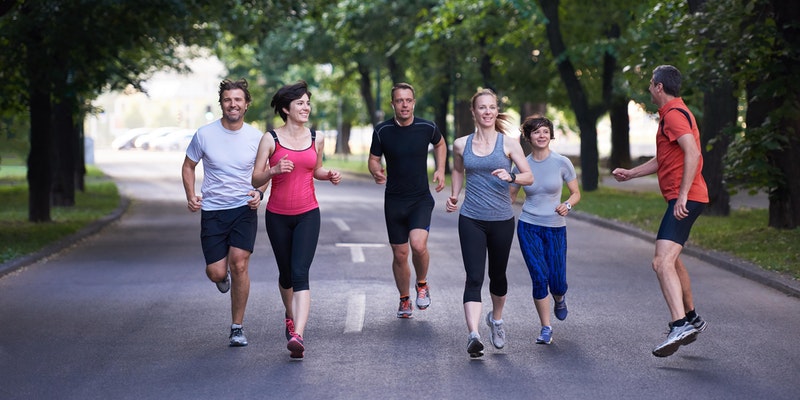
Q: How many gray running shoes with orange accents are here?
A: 2